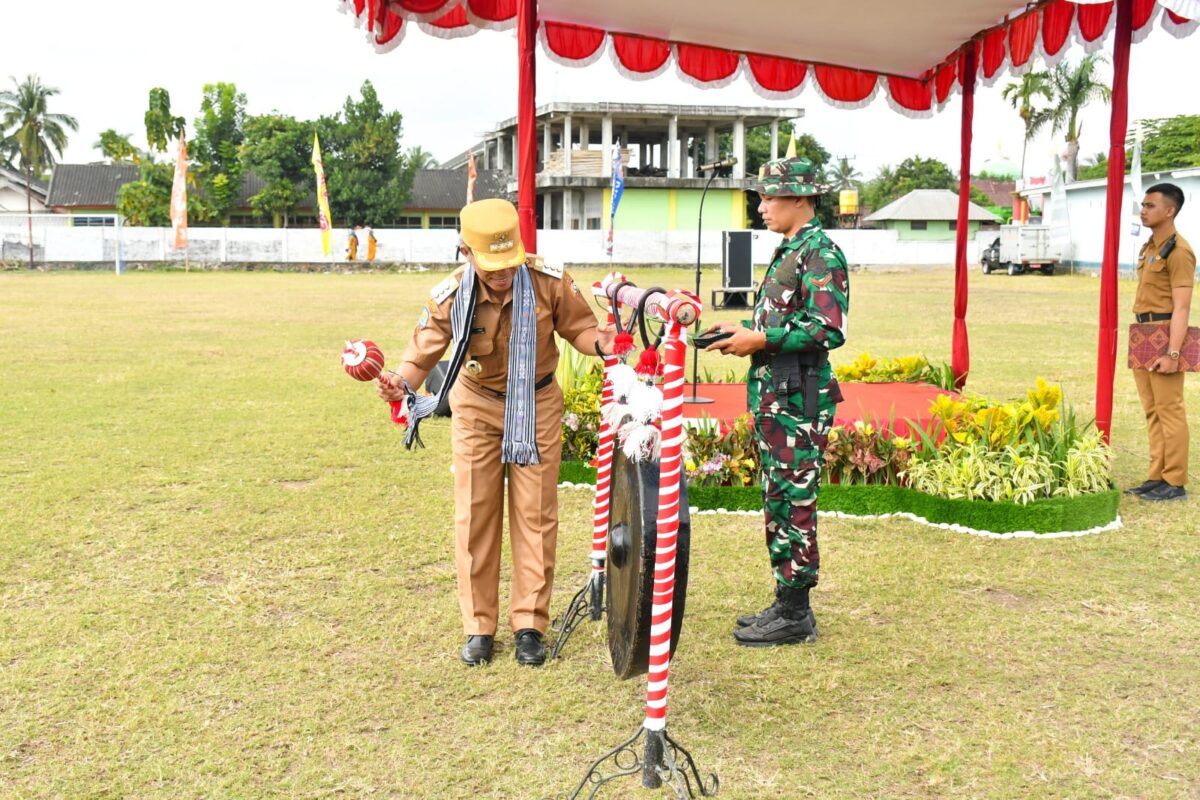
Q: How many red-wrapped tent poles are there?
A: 3